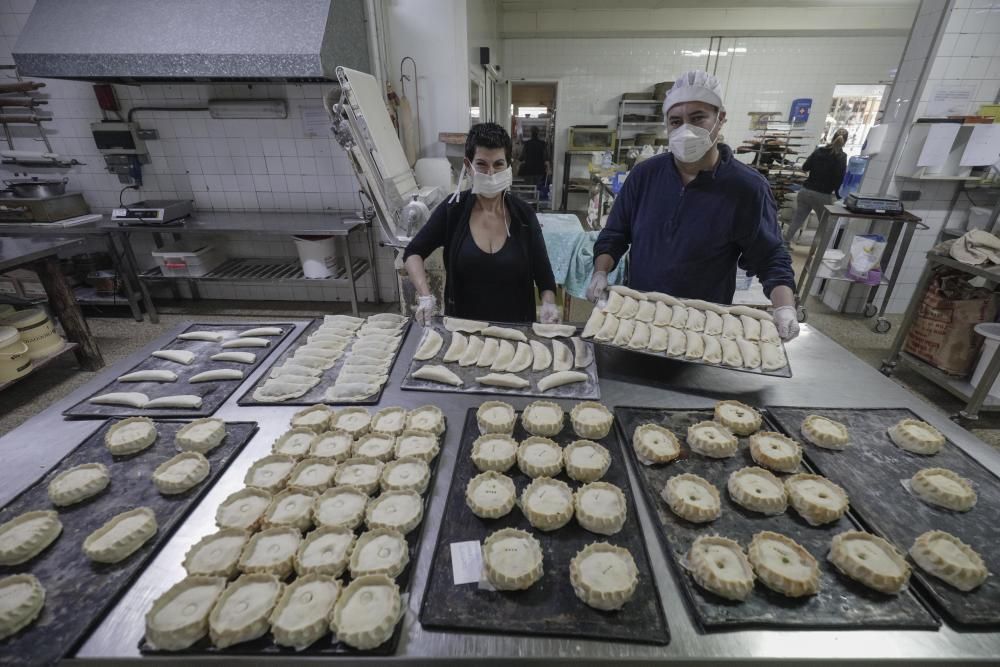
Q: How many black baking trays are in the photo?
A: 9